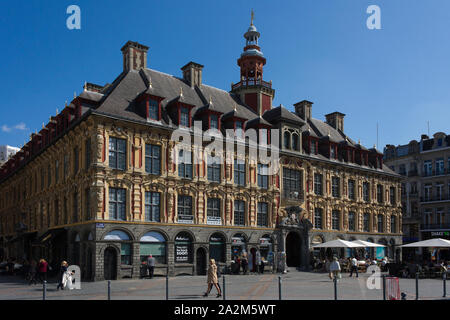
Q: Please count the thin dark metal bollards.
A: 9